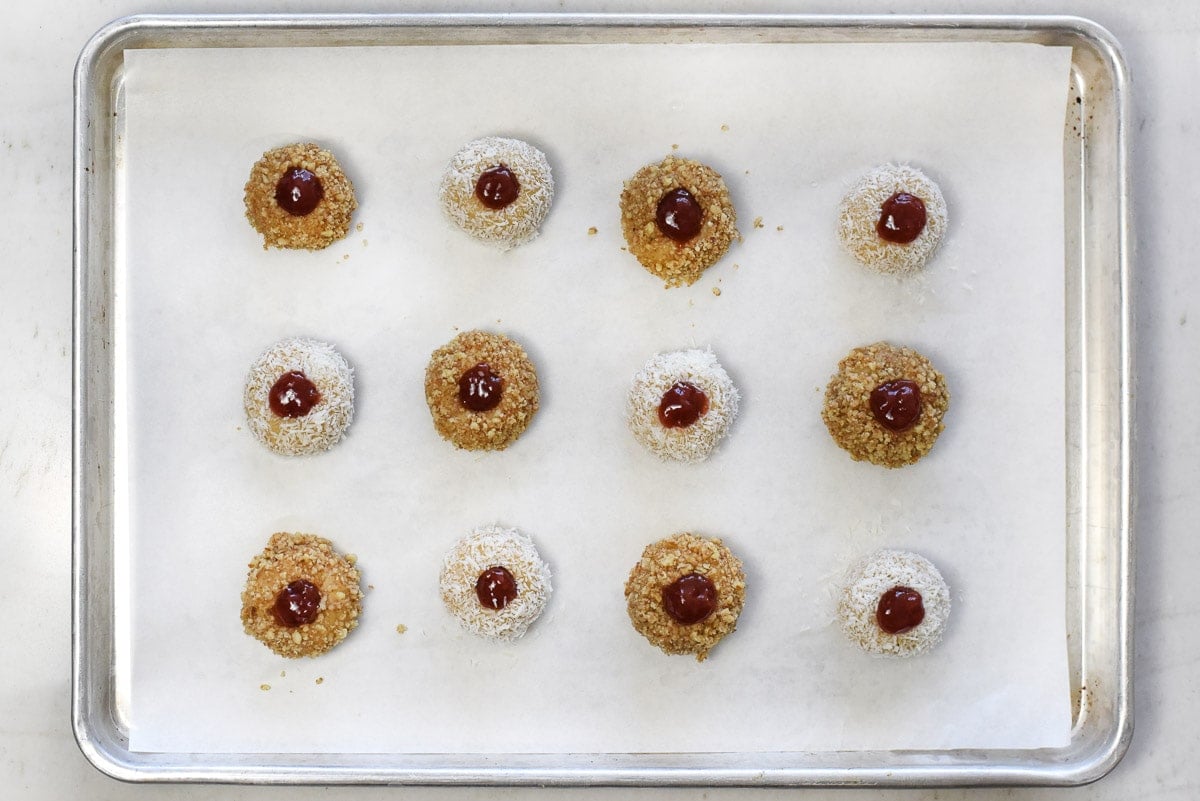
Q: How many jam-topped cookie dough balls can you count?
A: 12